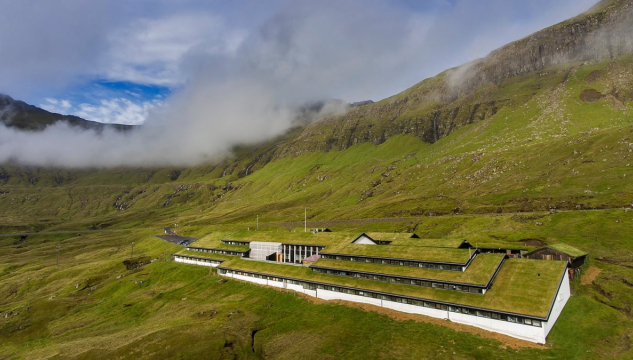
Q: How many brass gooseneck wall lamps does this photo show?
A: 0